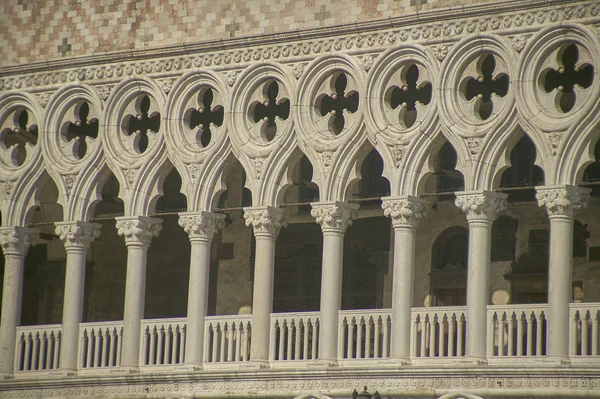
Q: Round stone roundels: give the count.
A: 9